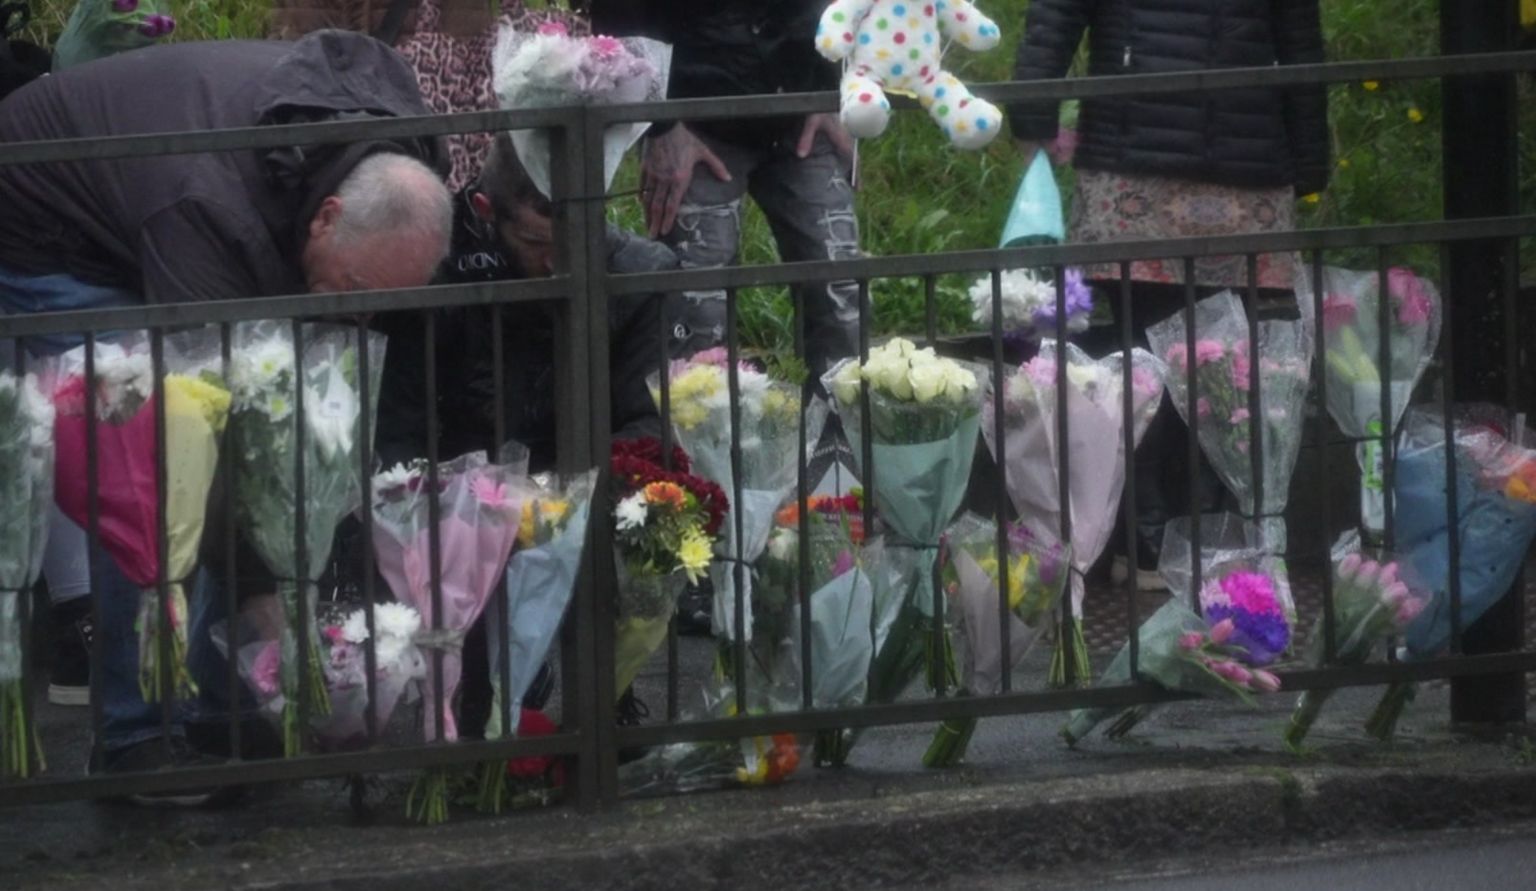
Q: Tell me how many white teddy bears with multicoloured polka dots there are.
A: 1